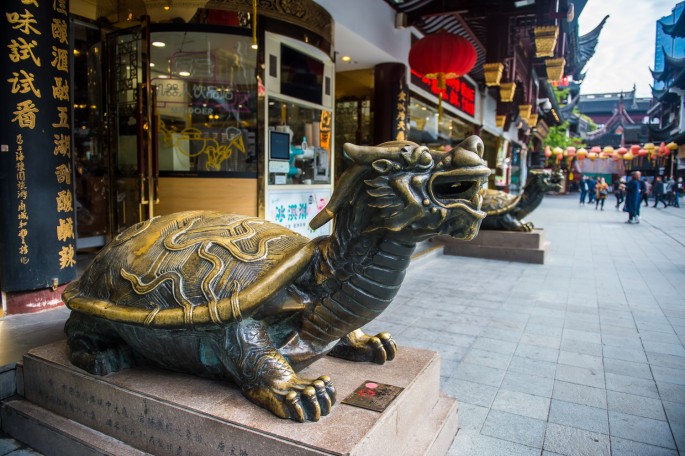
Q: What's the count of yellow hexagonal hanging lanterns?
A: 7